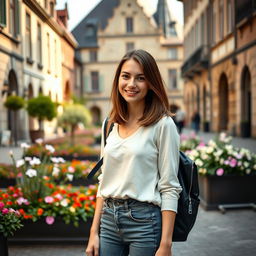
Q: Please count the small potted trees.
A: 3